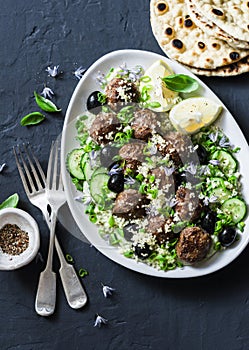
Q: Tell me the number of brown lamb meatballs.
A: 10